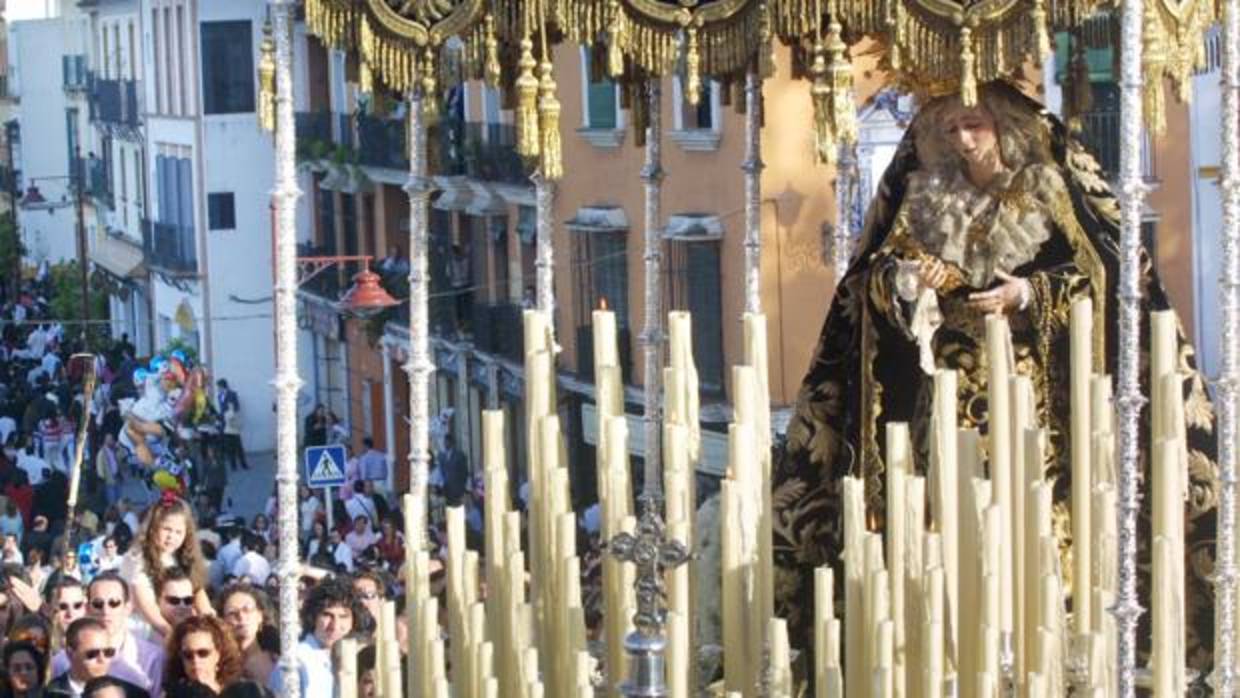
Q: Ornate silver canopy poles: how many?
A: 8